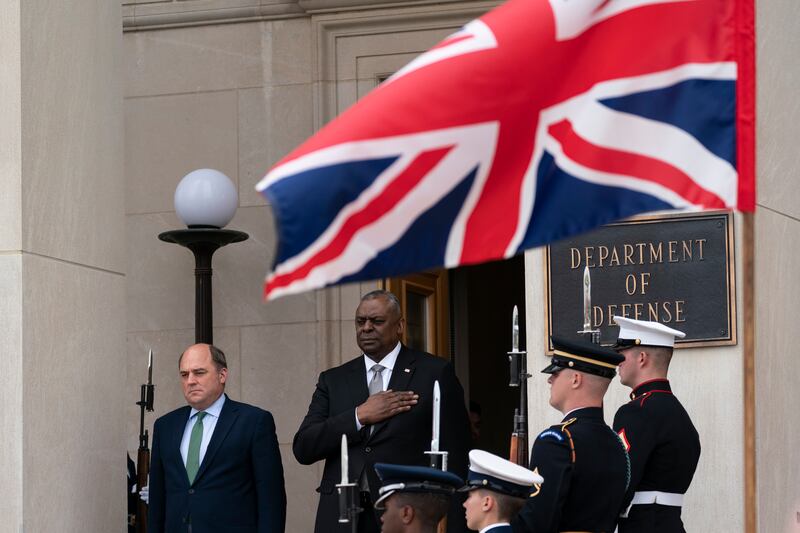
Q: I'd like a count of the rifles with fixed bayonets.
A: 5